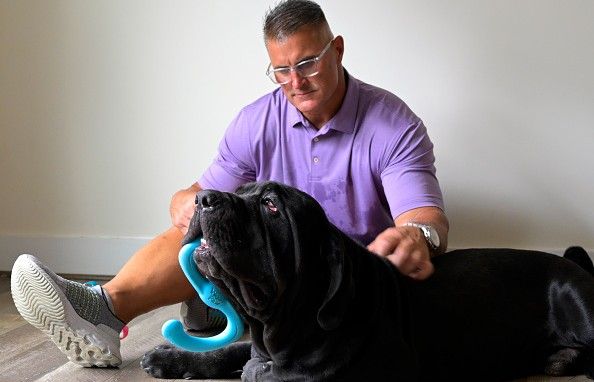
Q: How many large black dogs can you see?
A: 1